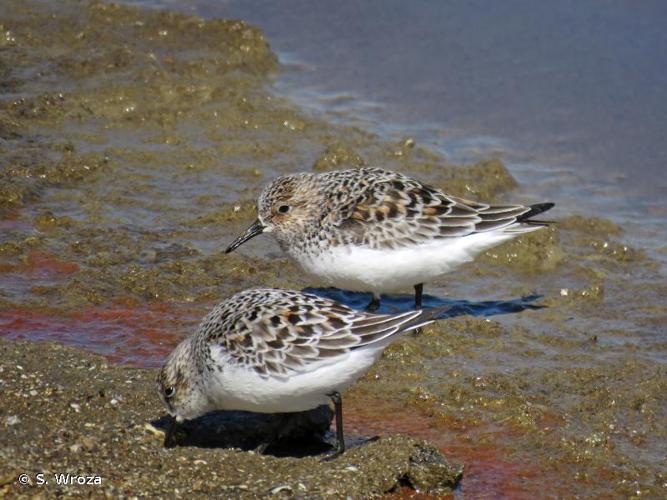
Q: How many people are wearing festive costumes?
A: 0